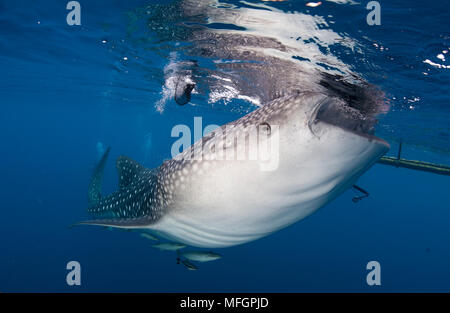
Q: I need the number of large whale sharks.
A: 1